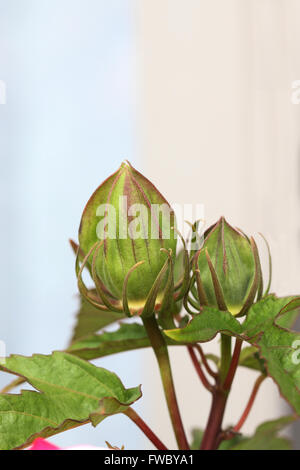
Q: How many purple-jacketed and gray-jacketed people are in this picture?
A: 0